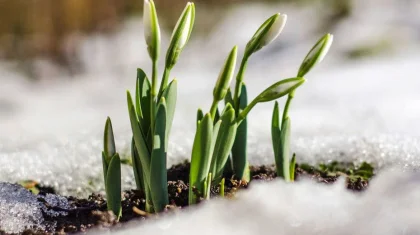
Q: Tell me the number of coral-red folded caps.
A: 0